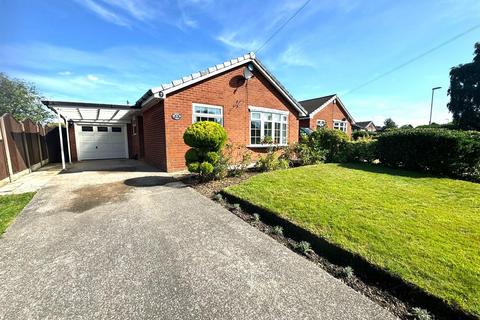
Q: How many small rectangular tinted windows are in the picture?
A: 3